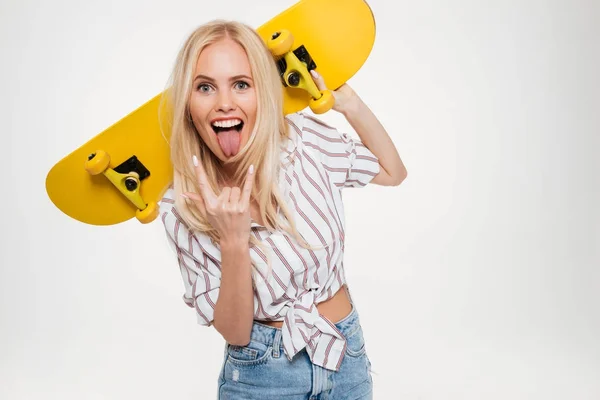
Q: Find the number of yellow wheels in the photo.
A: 4